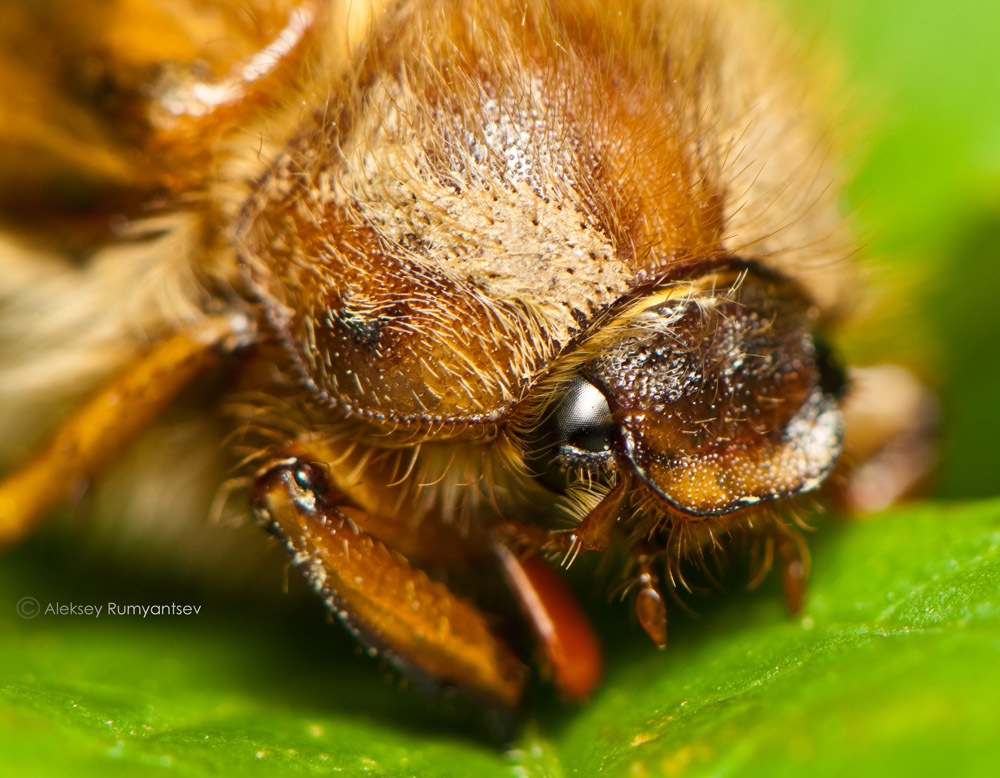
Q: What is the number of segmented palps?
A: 2